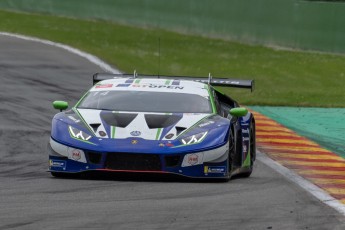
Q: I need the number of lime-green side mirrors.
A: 2